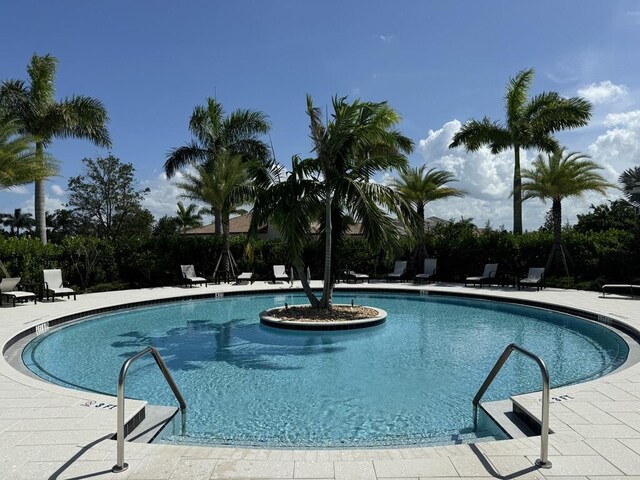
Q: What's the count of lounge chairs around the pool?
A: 11